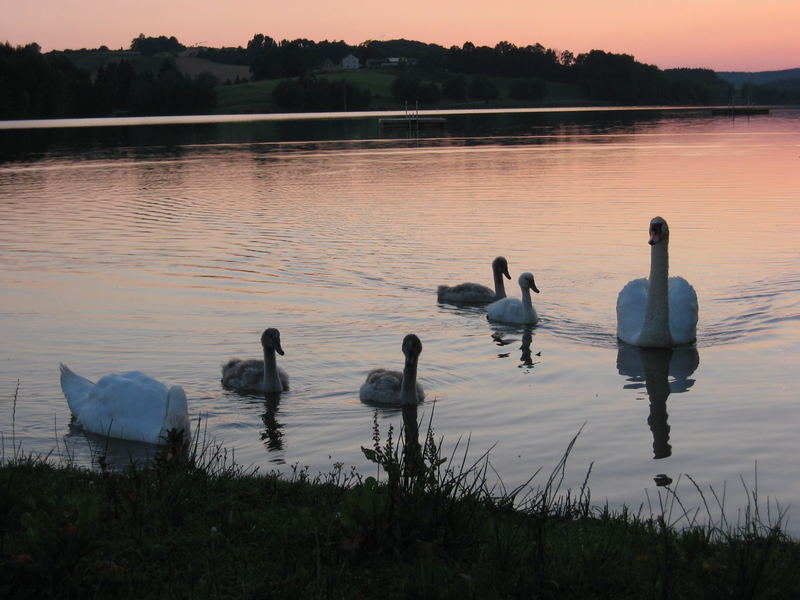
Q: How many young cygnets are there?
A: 4